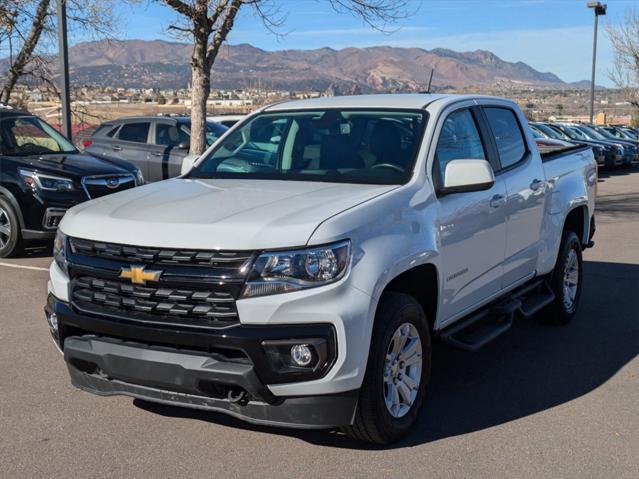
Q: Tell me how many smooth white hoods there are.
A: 1